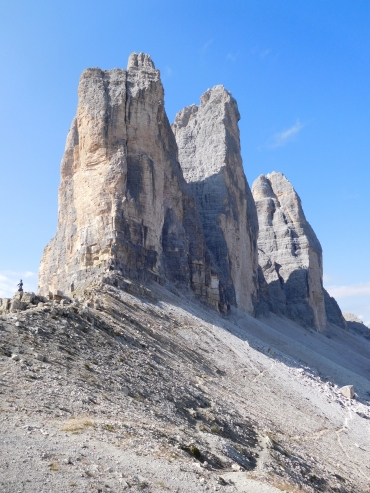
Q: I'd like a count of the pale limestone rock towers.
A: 3